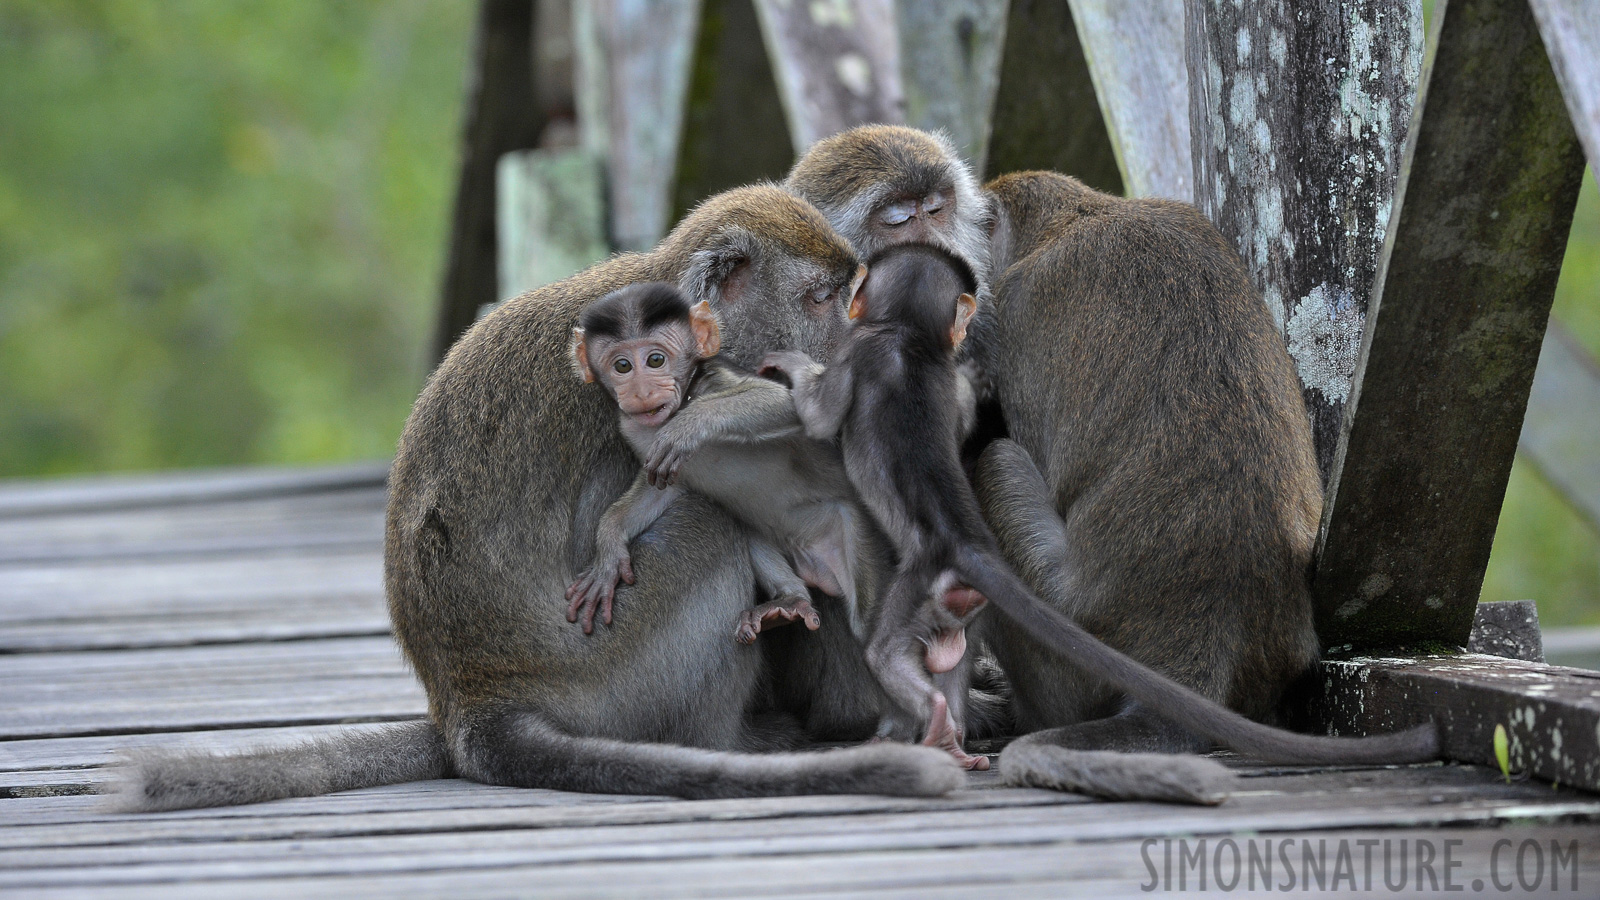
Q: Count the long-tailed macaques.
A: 5